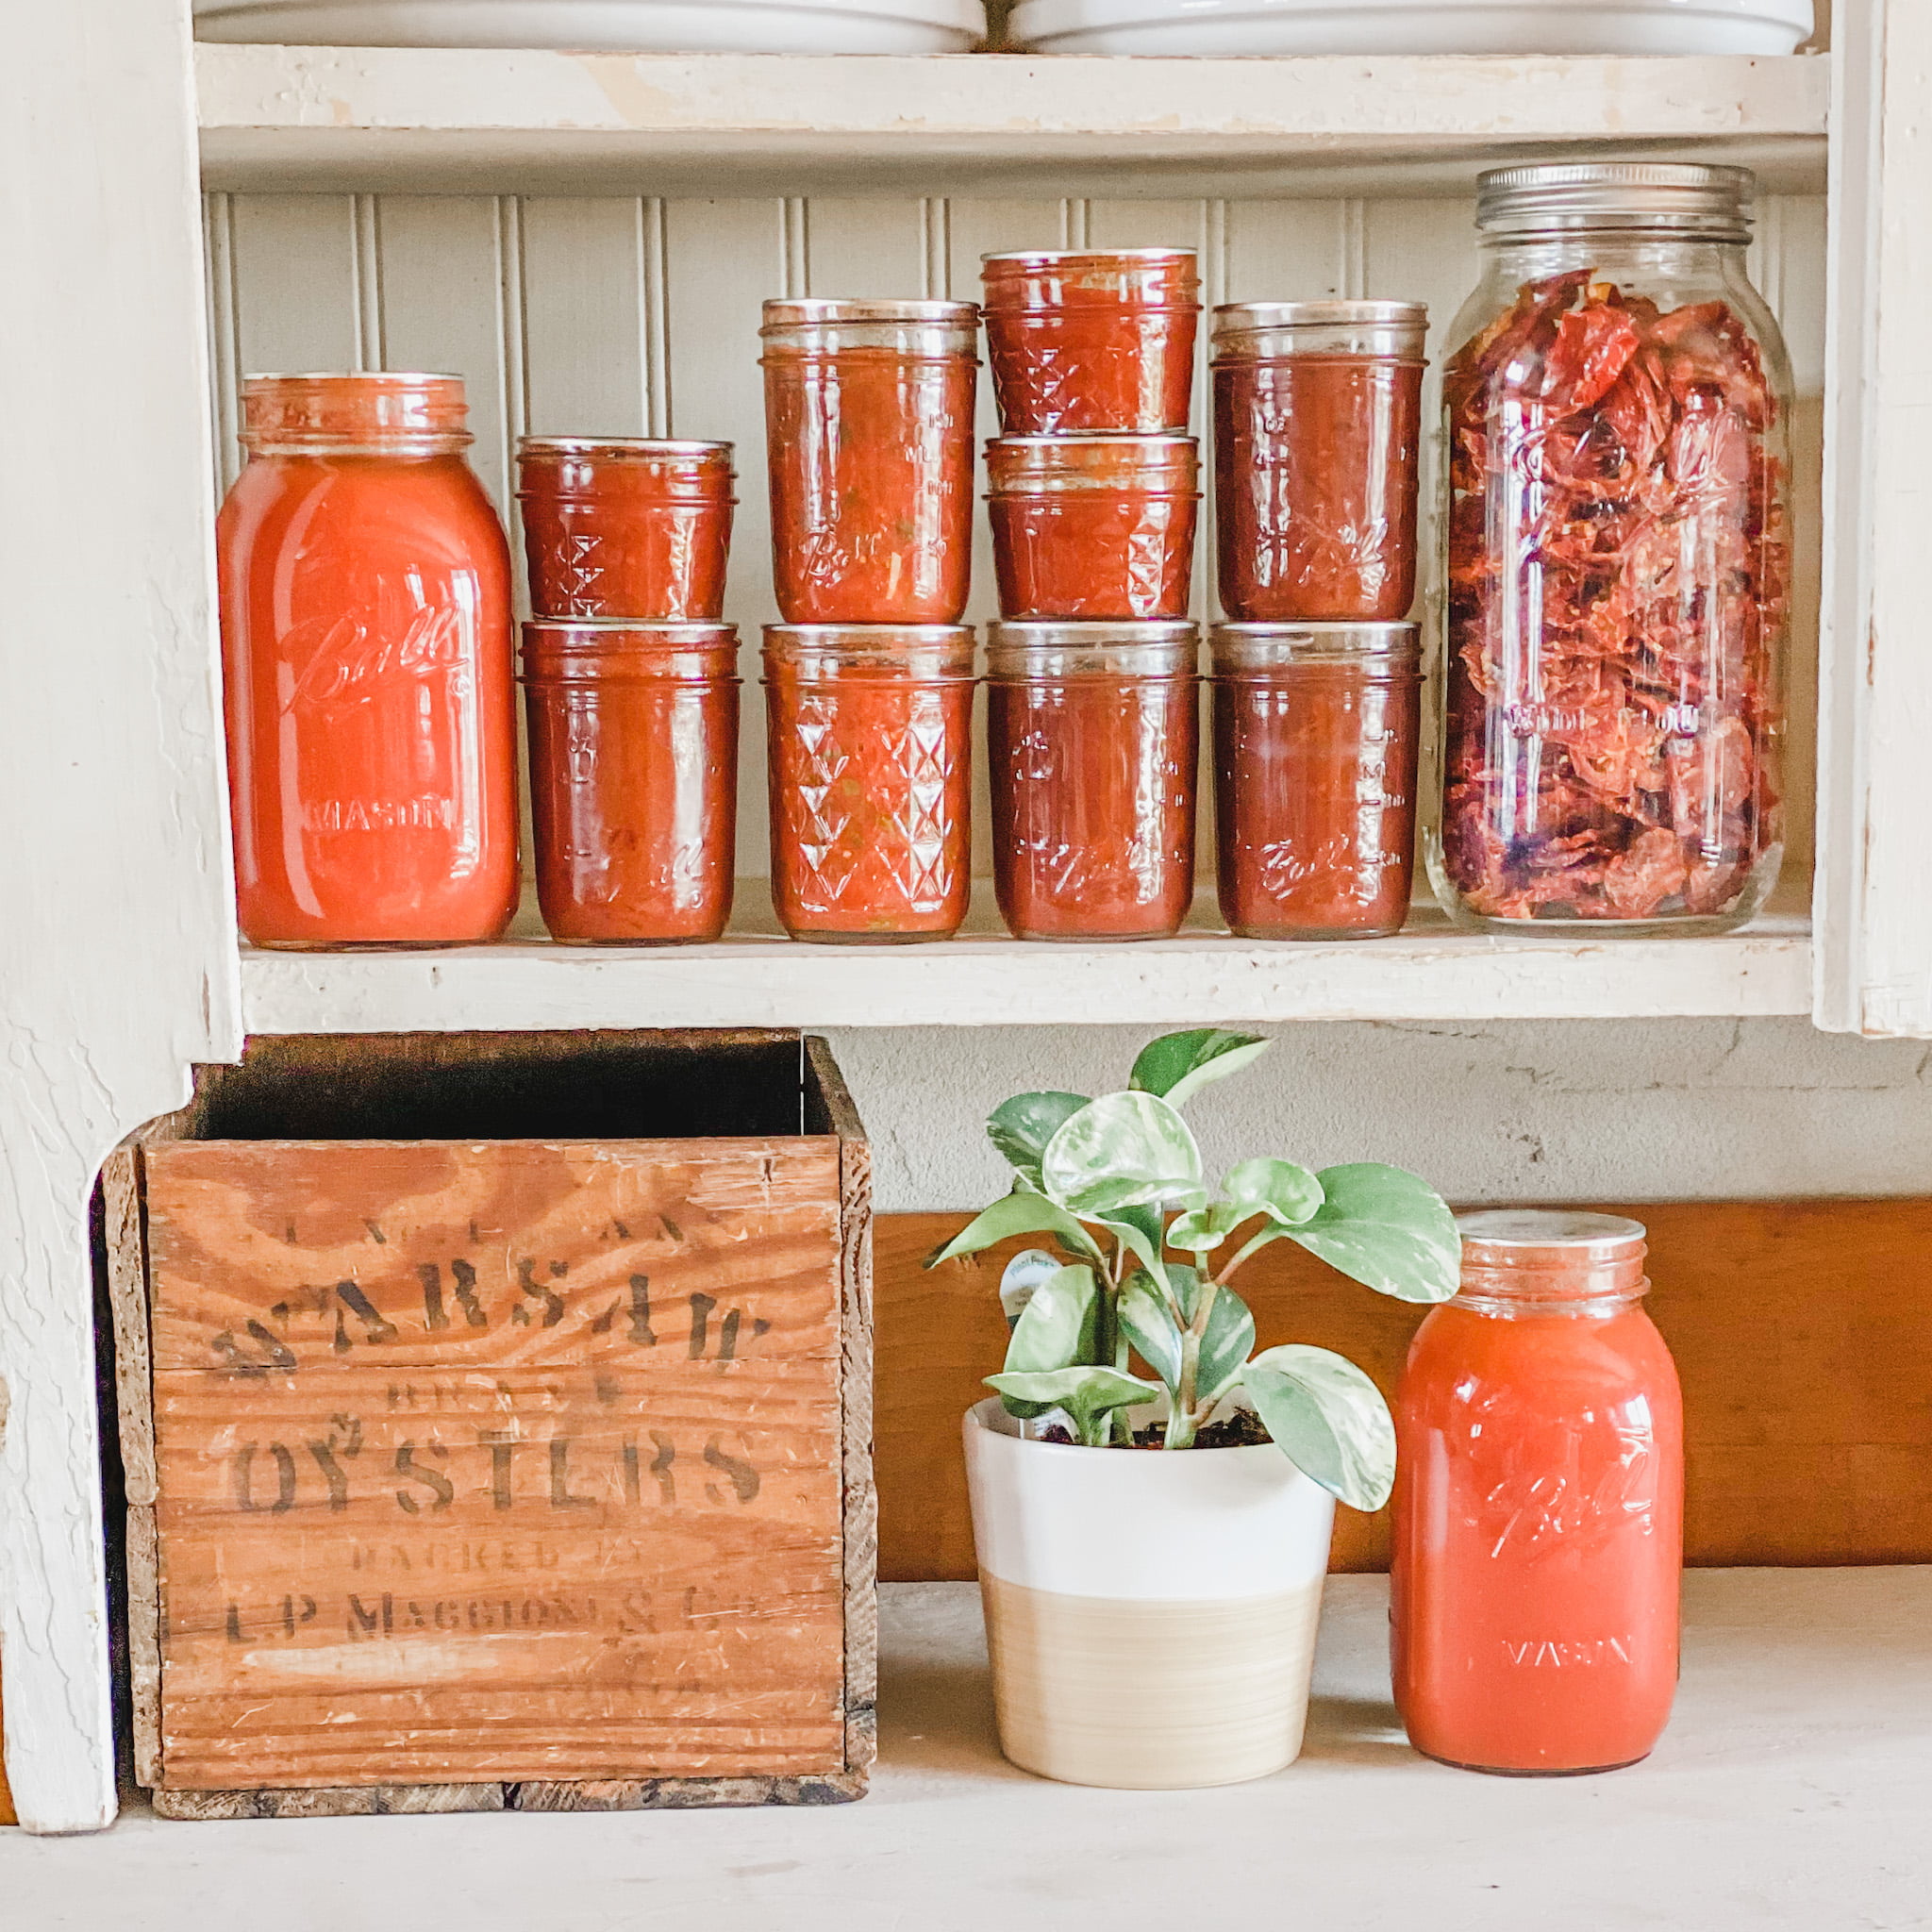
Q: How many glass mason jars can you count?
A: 12